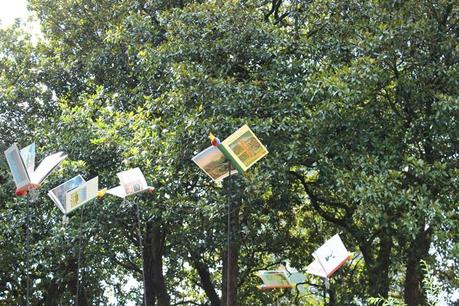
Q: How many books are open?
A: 6